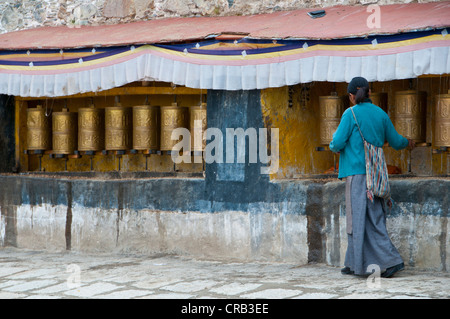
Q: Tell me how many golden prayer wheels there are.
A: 11